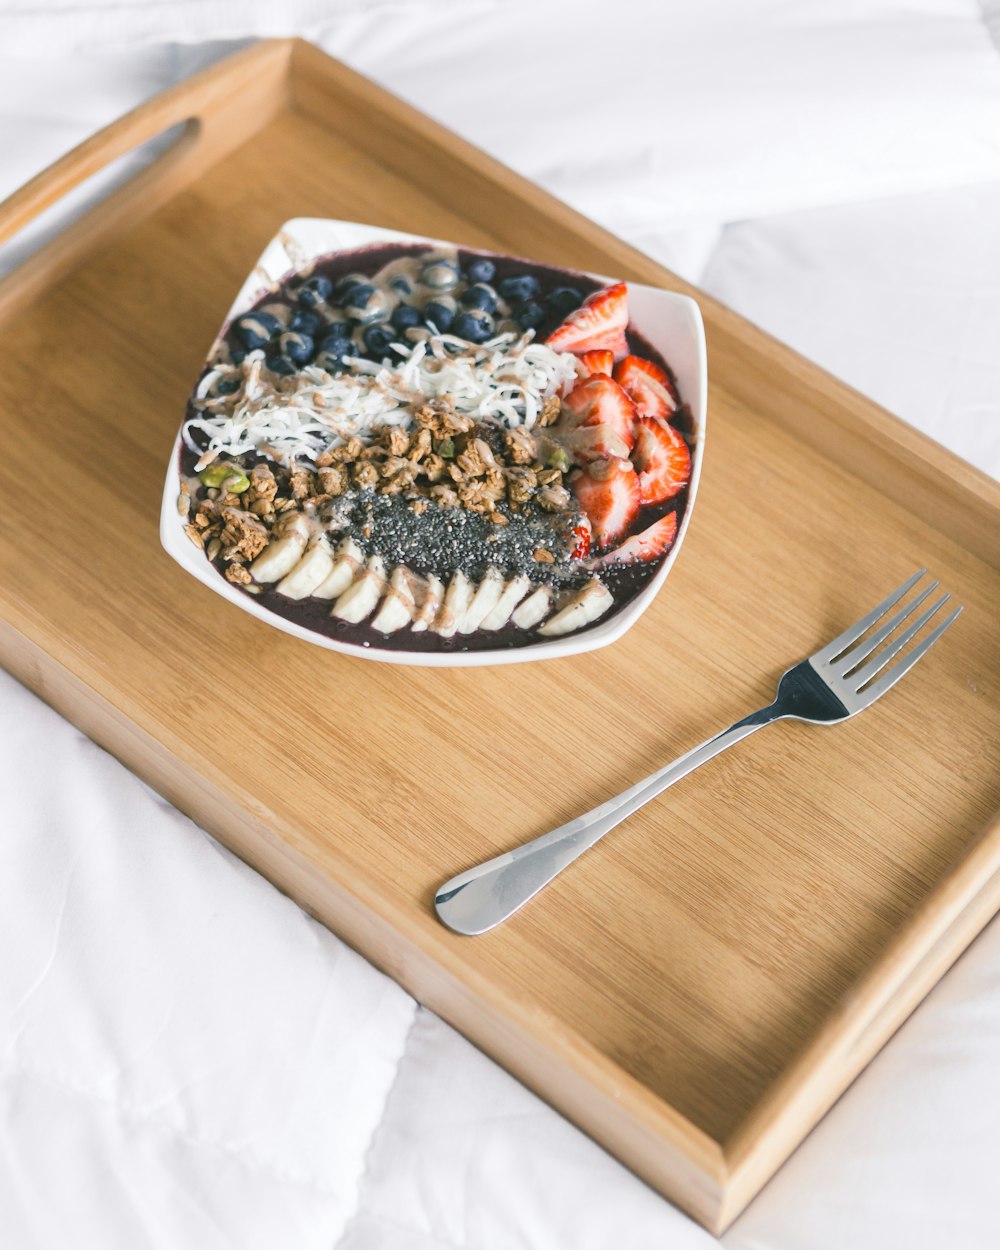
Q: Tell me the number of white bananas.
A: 11